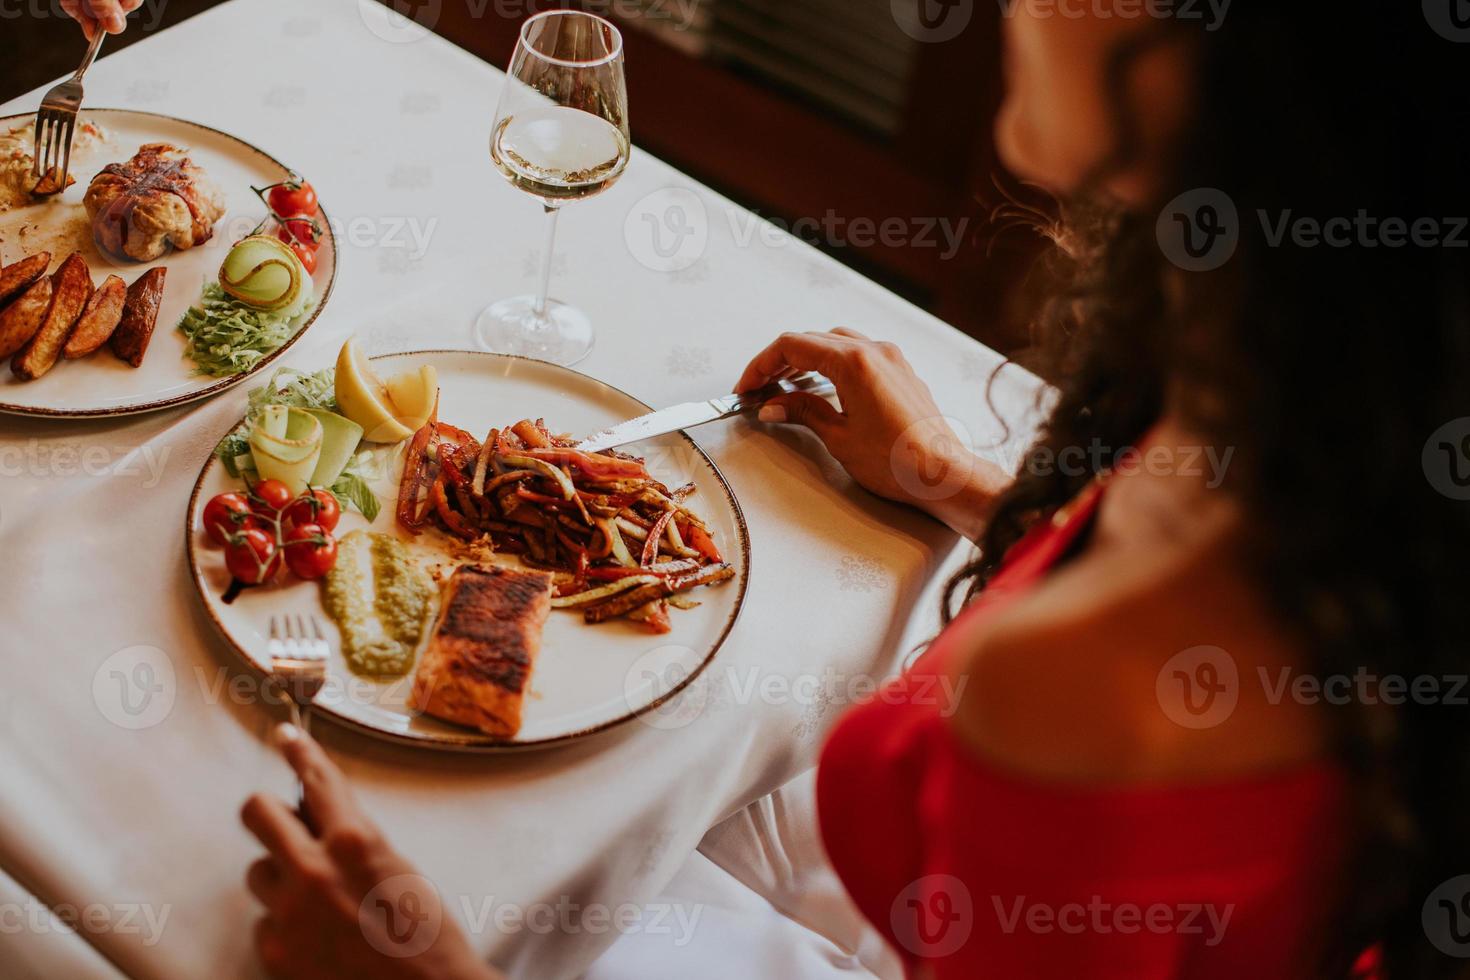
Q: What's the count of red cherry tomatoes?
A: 8